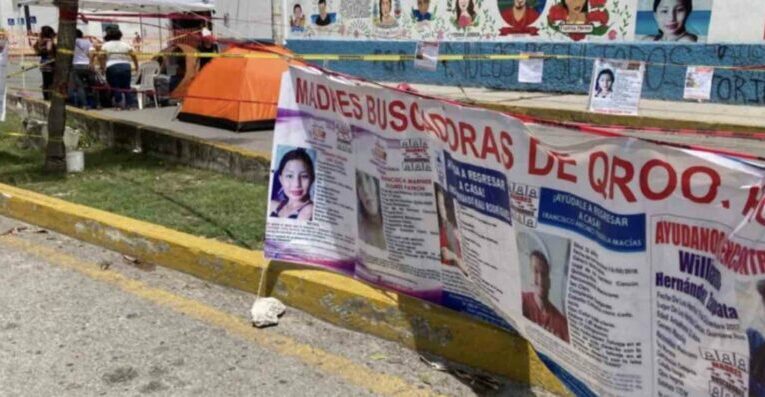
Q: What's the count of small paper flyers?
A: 4